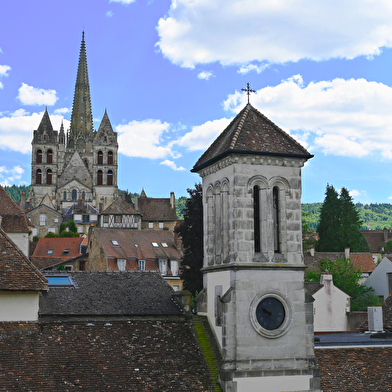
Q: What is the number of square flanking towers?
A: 2